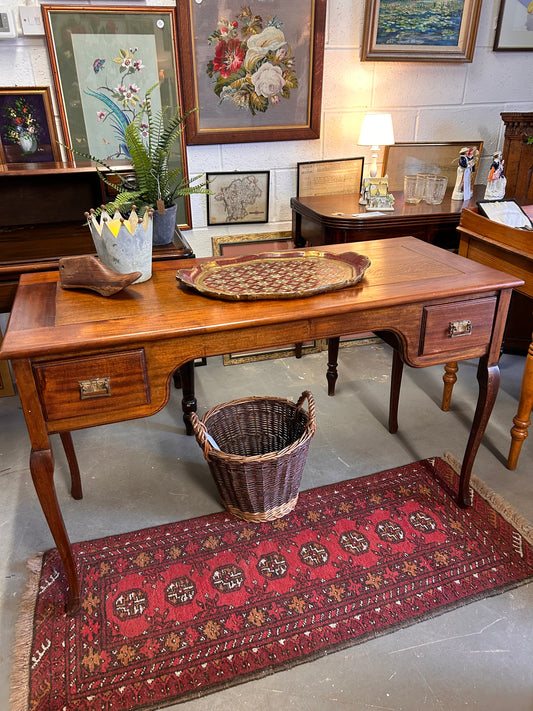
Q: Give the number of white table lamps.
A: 1